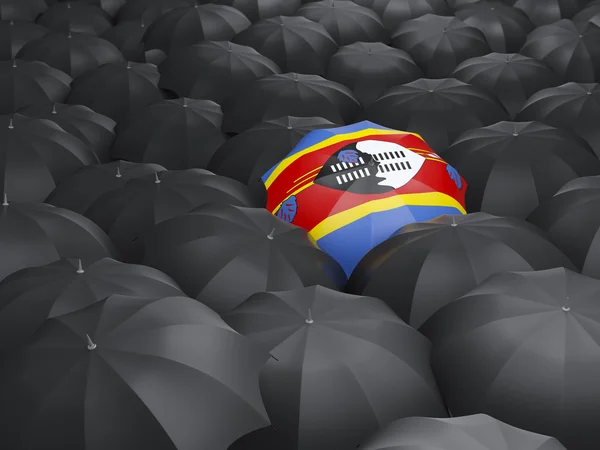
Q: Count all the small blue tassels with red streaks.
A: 3